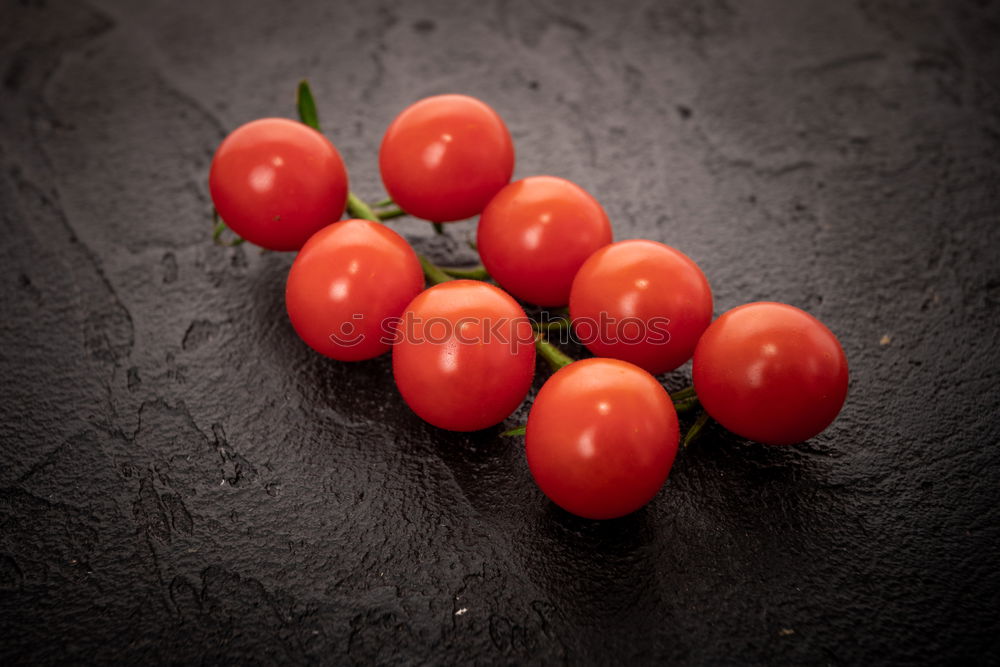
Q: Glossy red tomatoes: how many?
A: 8